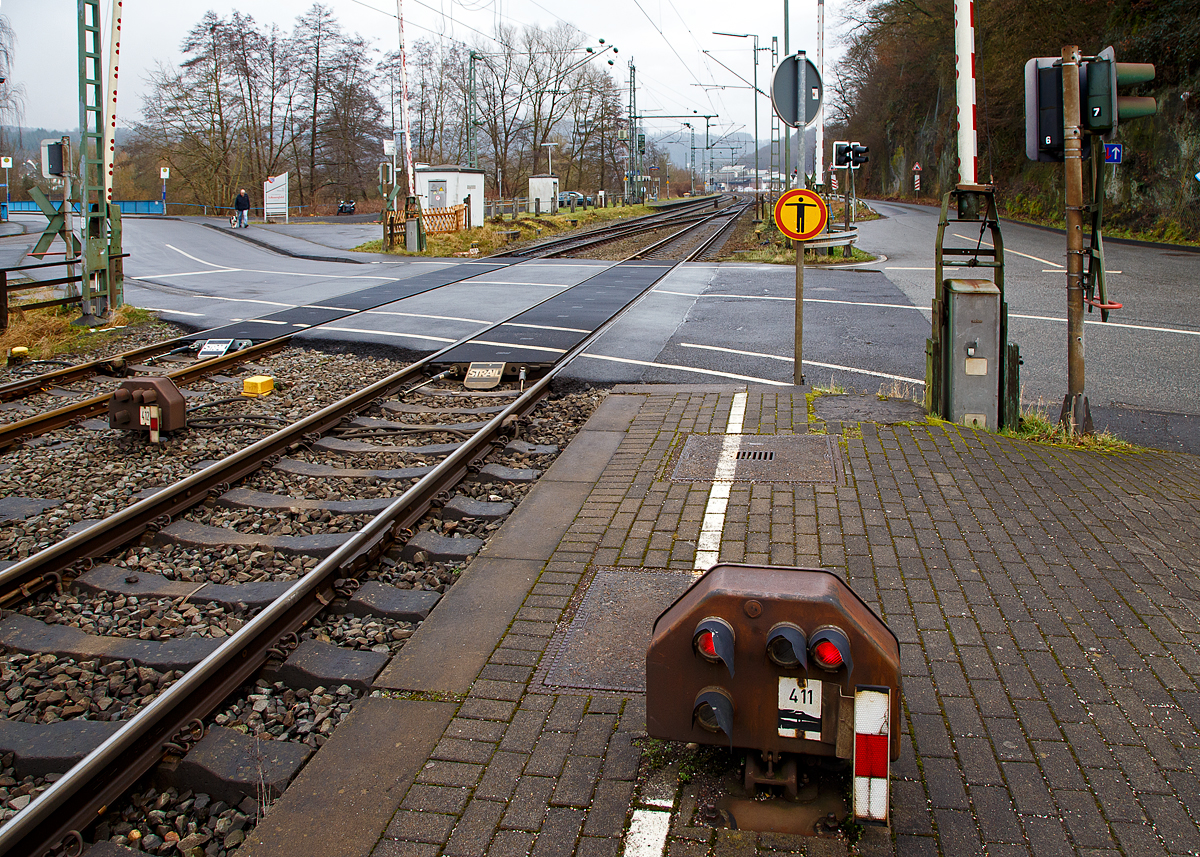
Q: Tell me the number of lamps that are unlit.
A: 2